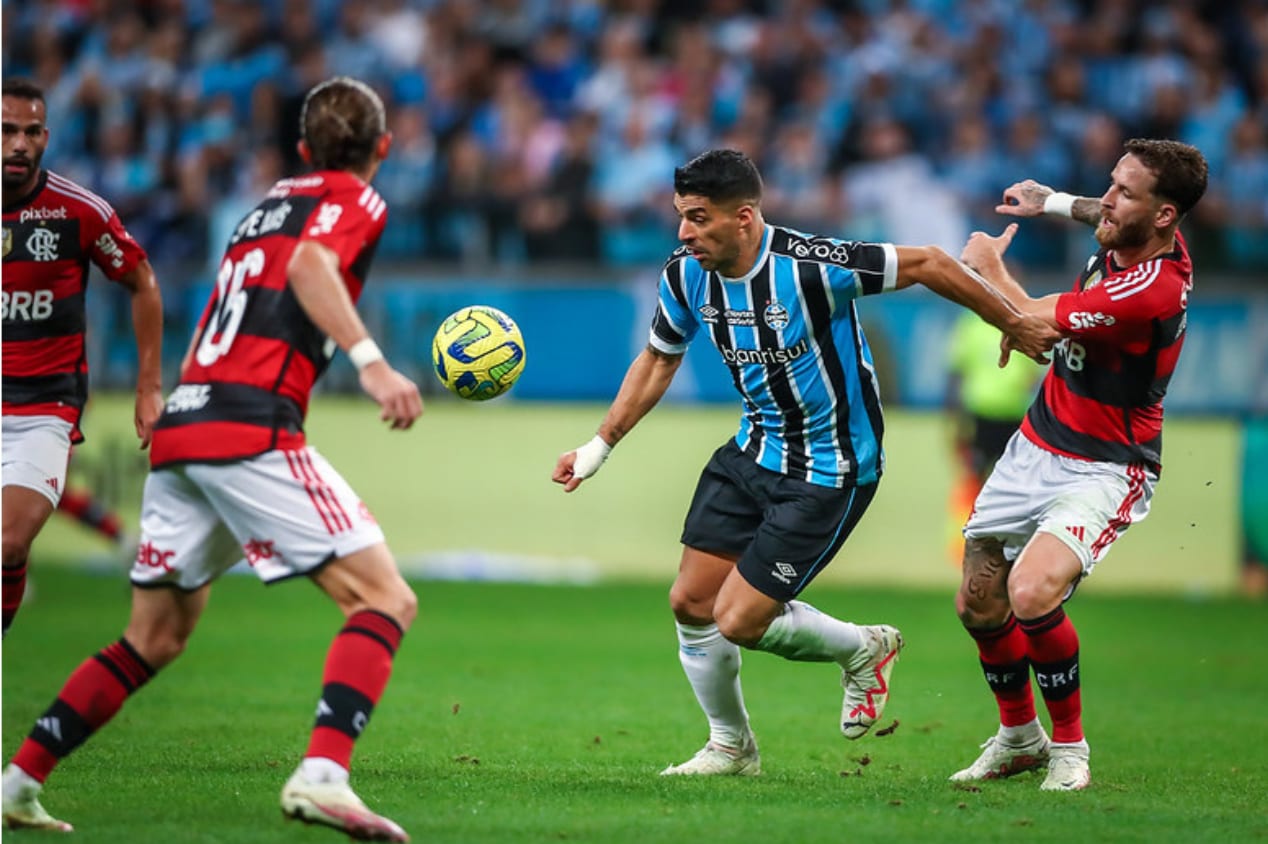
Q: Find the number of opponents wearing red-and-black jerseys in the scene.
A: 3